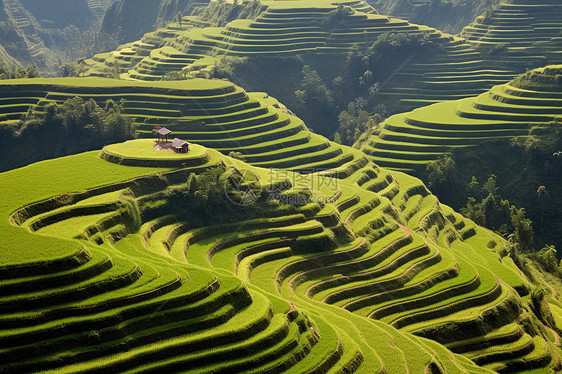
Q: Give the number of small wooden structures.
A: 2